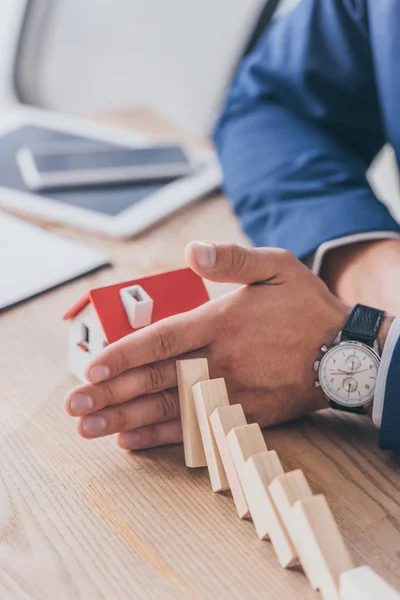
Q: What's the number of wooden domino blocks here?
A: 8